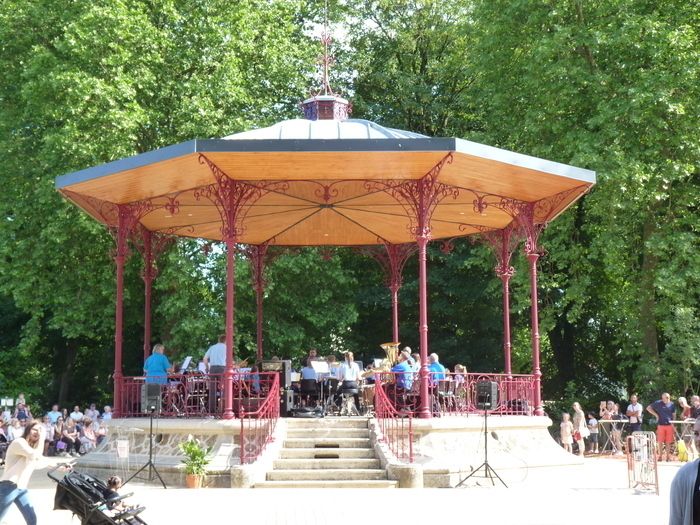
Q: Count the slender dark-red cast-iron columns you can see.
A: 8